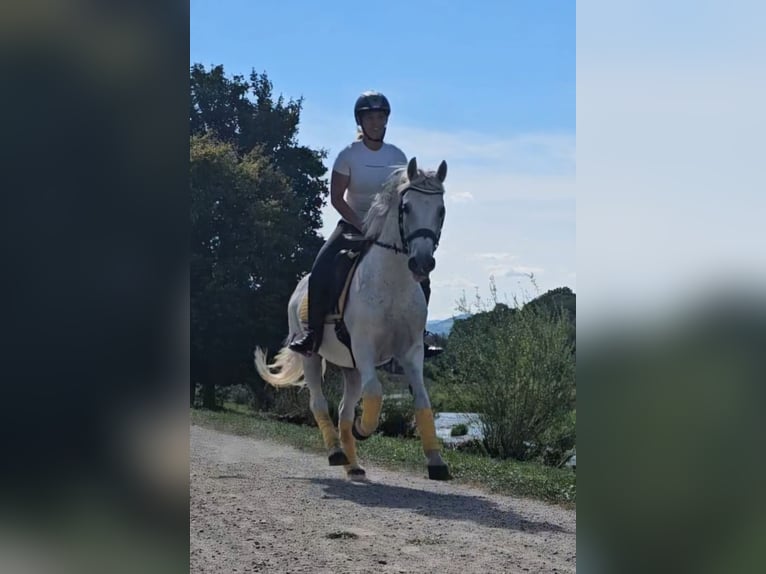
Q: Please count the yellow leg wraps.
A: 4